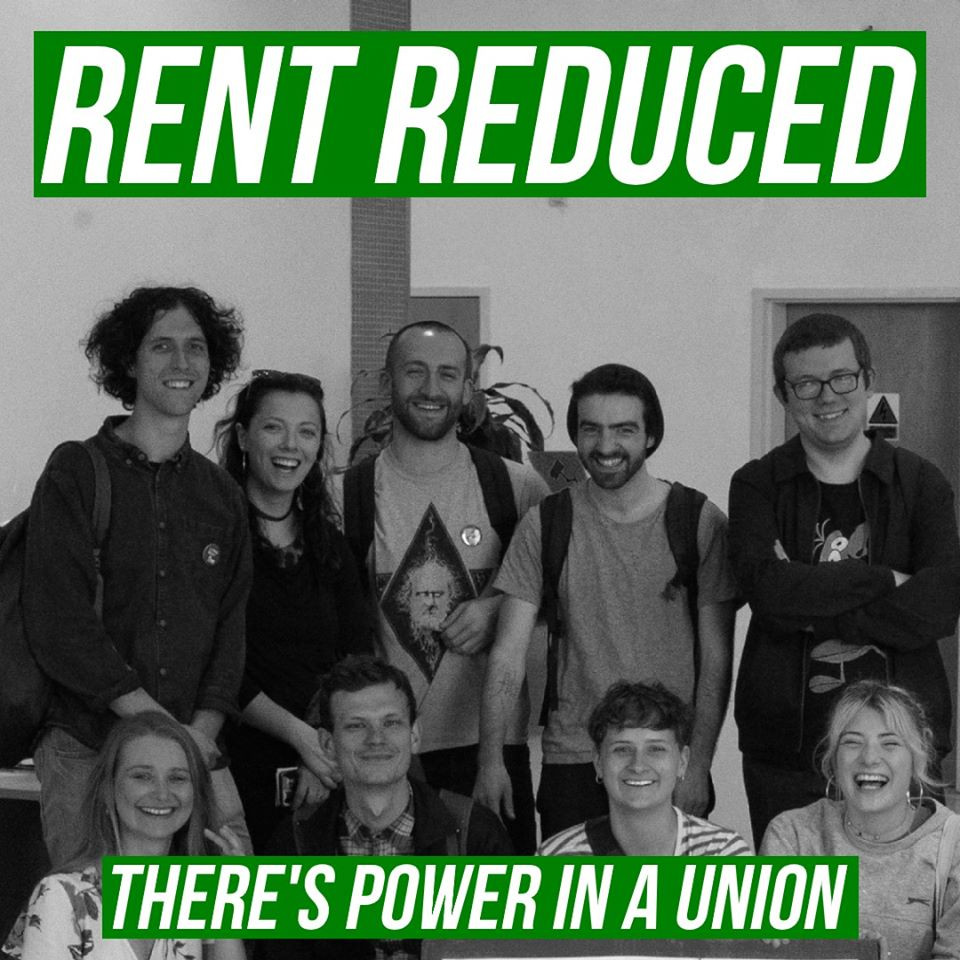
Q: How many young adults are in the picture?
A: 9